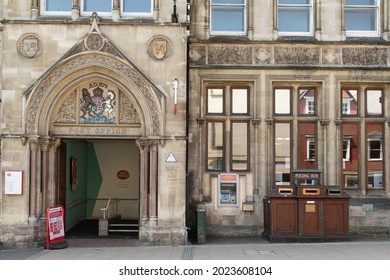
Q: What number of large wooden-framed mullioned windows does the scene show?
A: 3